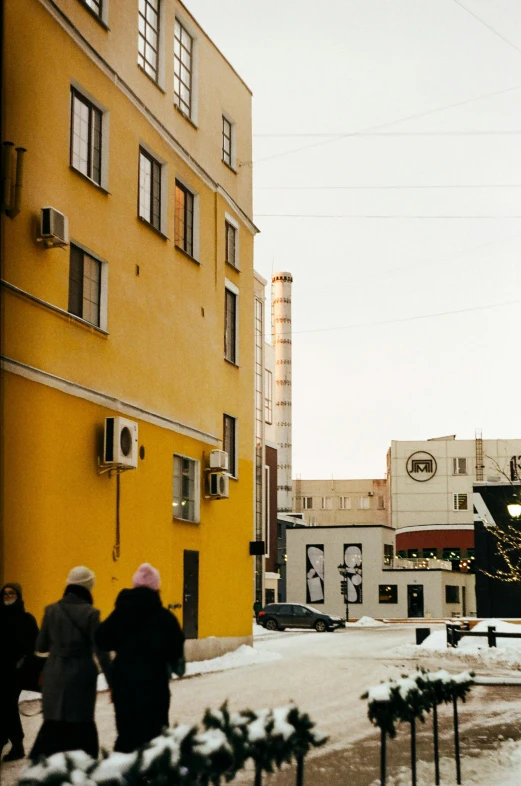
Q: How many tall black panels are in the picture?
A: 2